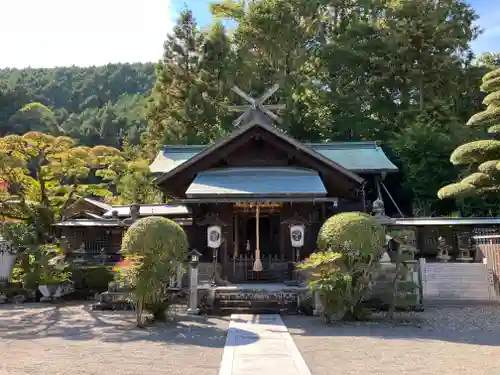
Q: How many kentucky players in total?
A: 0